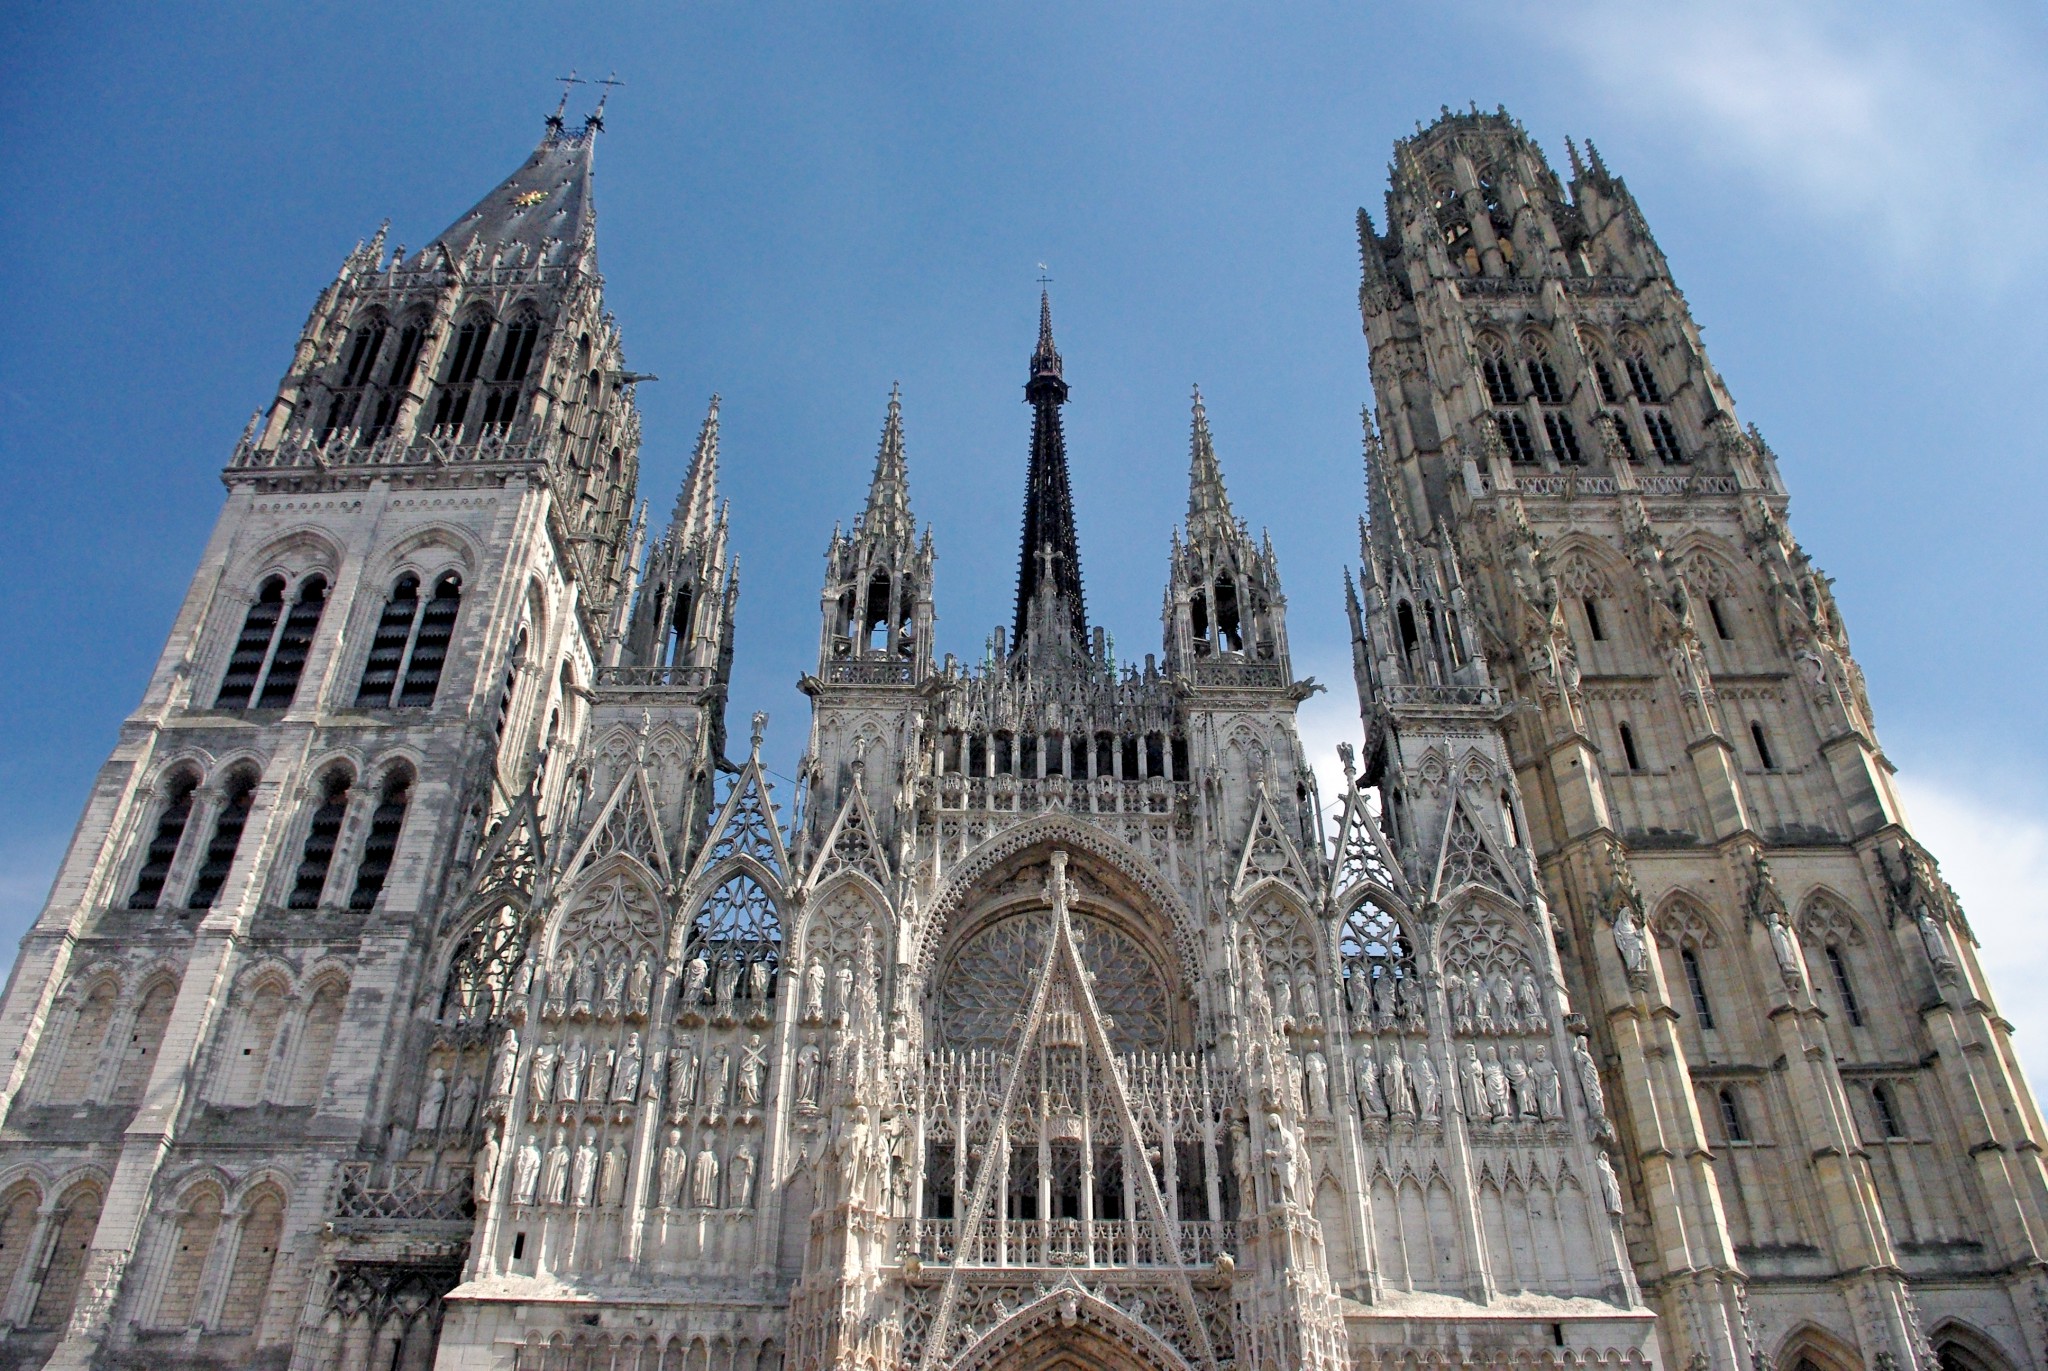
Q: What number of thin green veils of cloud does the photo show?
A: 0